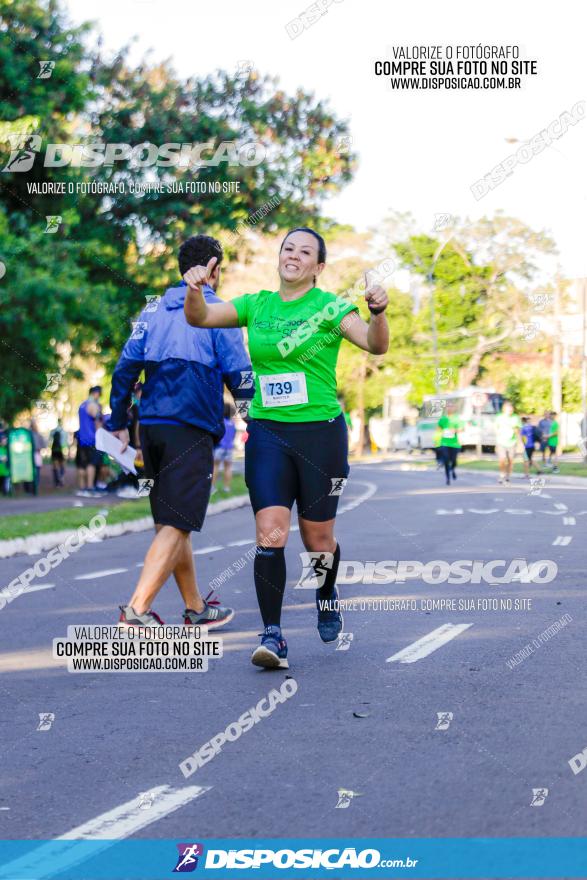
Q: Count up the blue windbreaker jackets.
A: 1